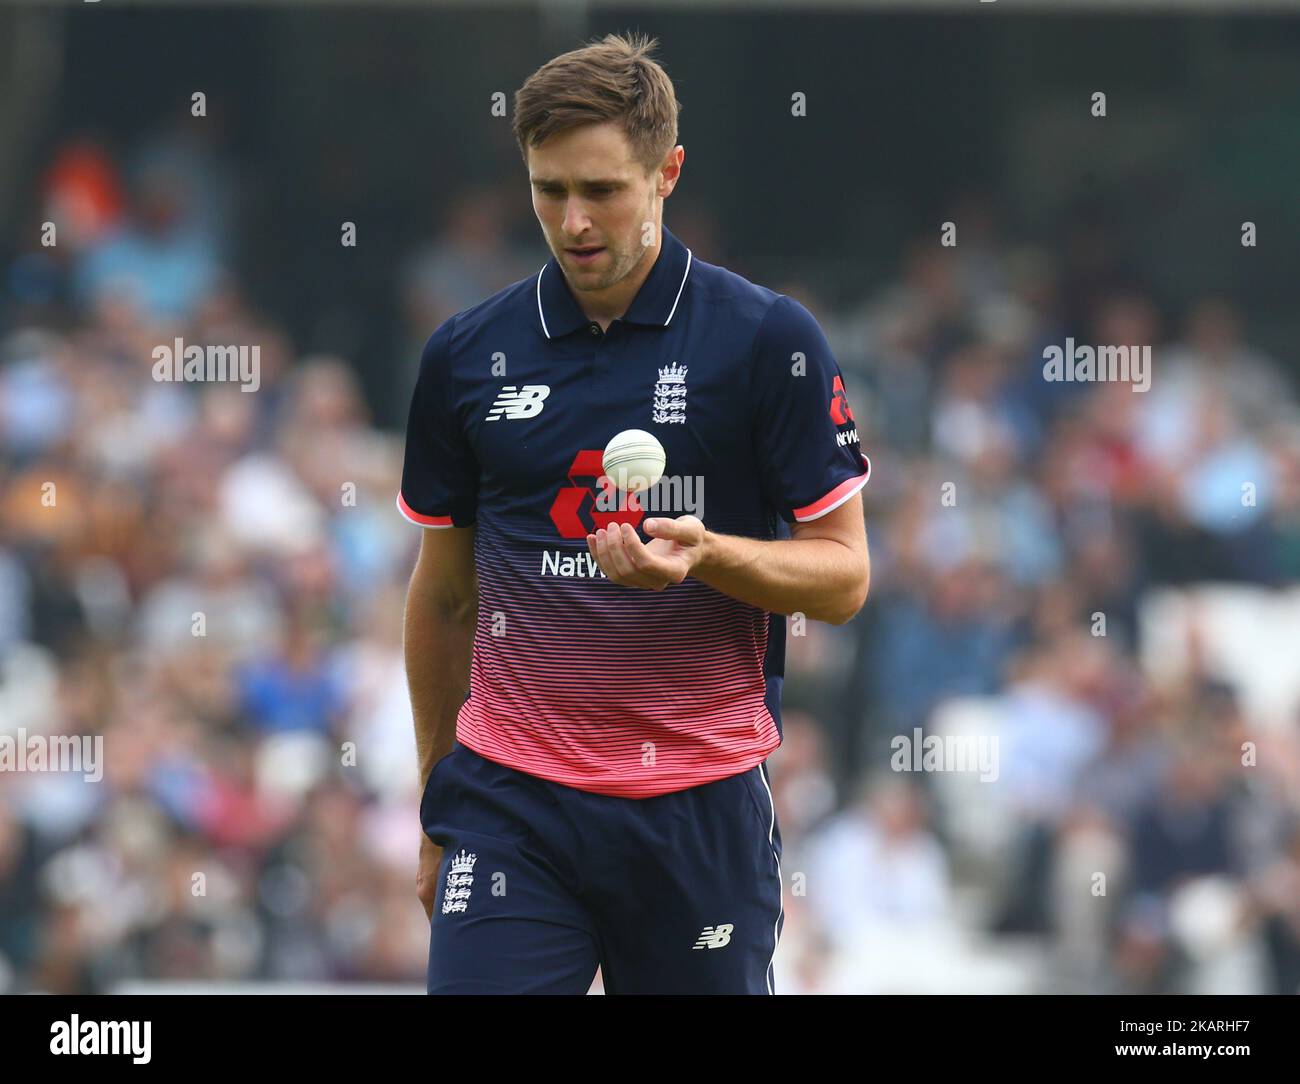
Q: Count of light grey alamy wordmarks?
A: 5